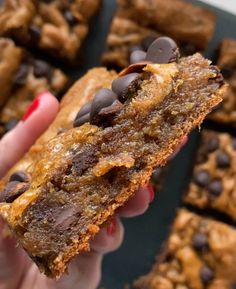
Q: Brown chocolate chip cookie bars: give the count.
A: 7